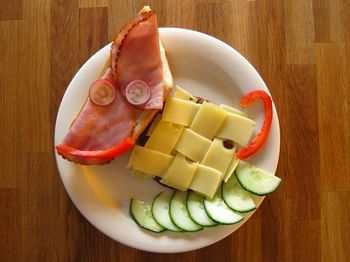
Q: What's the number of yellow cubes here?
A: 9